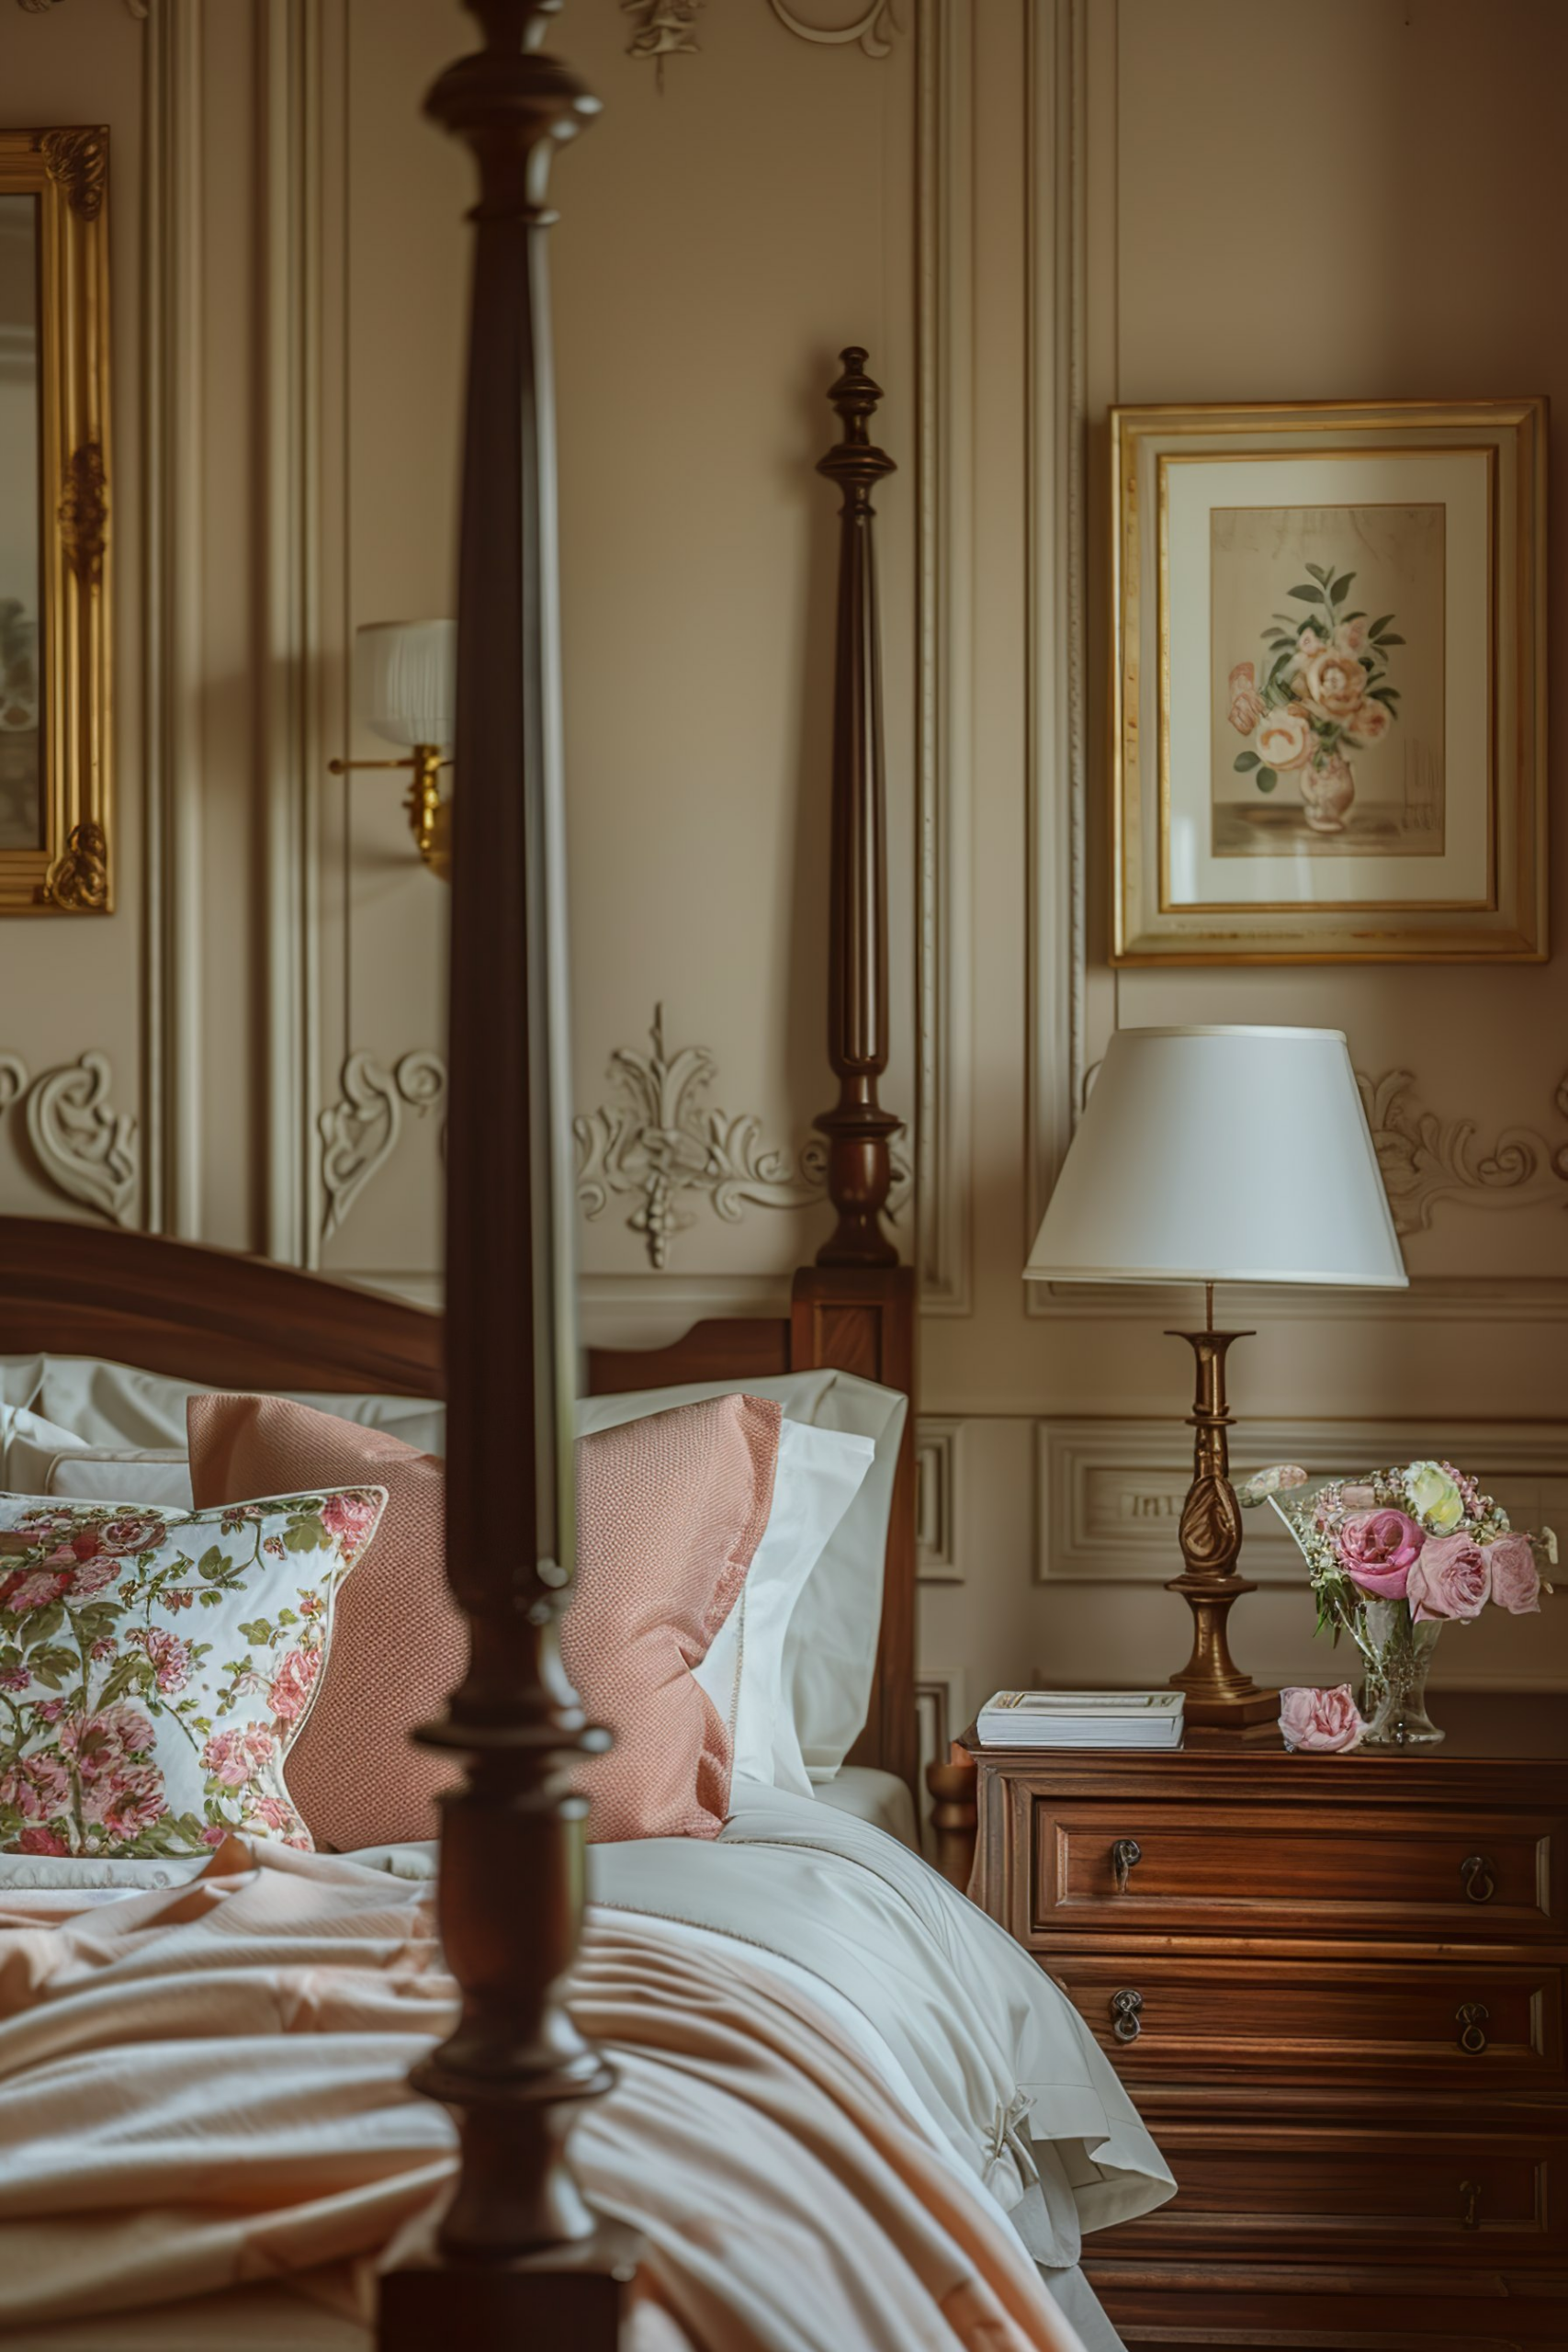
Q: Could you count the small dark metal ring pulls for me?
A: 5